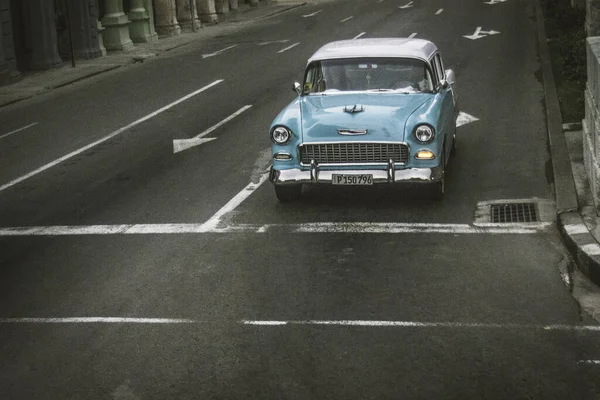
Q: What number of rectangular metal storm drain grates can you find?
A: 1